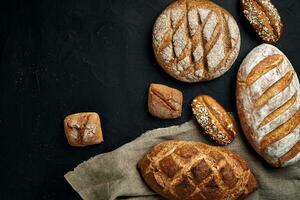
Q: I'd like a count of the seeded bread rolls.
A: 2